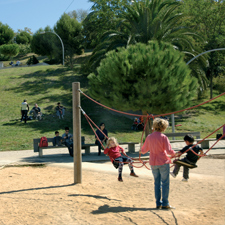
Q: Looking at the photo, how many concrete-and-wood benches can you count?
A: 2